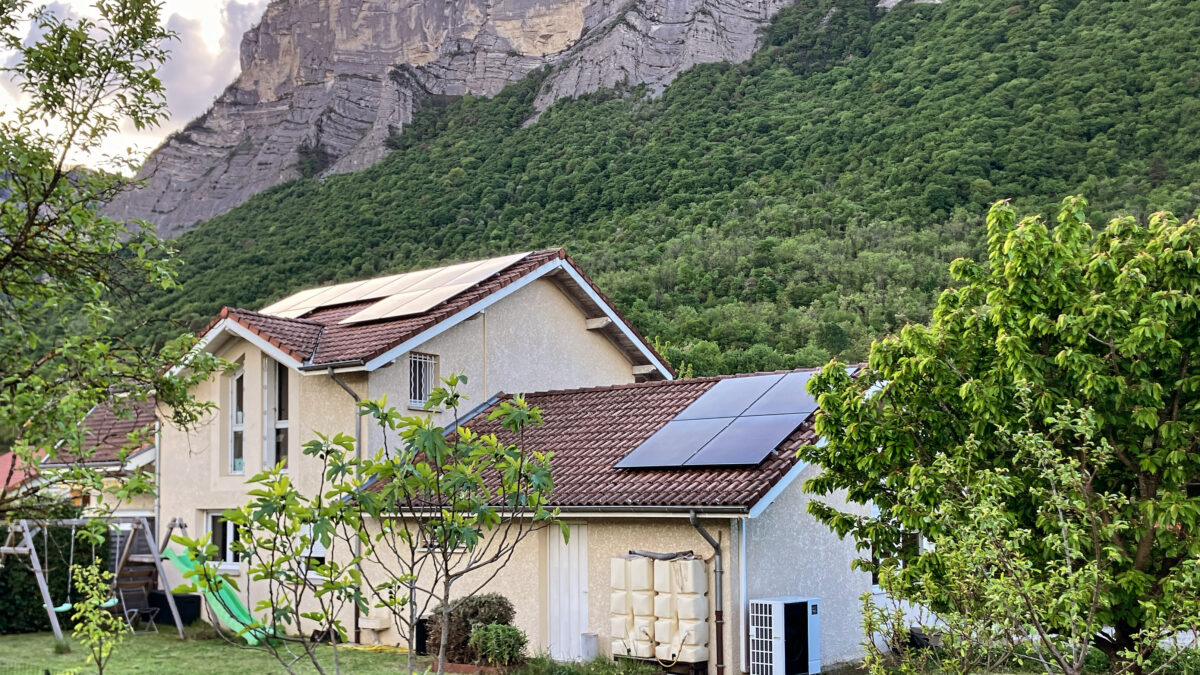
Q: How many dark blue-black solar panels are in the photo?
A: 4